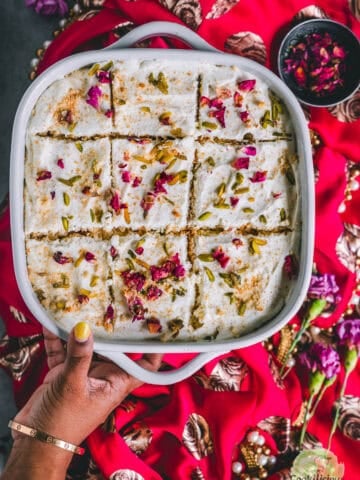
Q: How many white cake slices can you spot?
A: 9